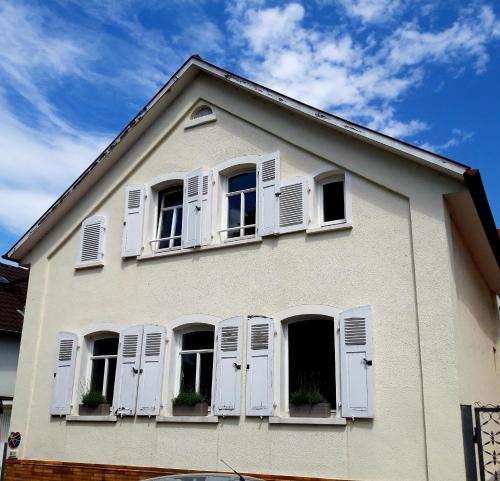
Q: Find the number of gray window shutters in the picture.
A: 12